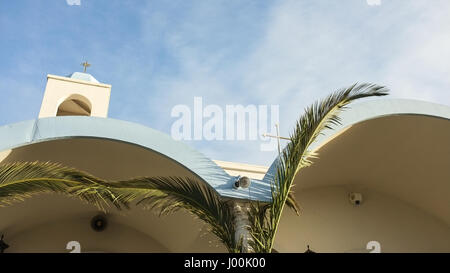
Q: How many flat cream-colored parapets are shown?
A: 1